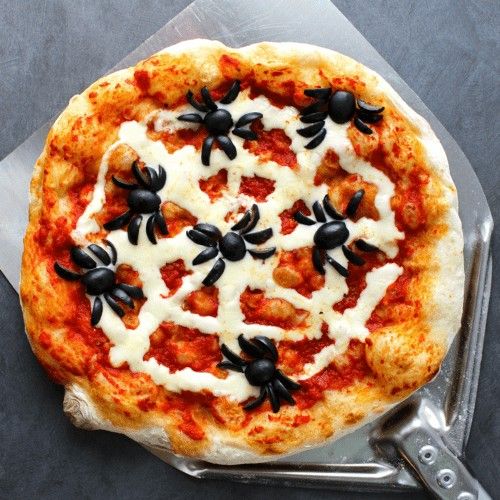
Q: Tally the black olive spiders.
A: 7